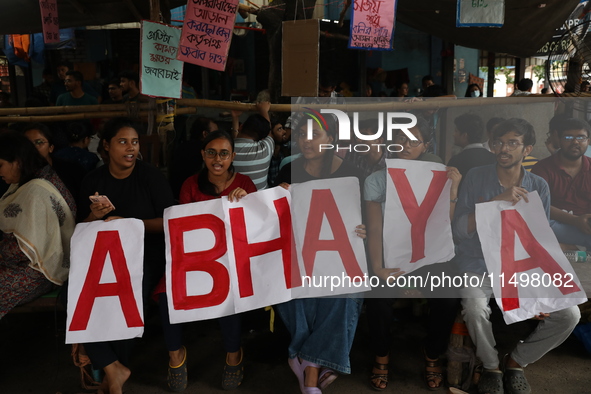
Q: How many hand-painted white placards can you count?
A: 6